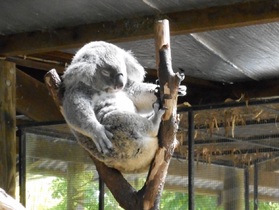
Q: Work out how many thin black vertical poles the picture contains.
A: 5